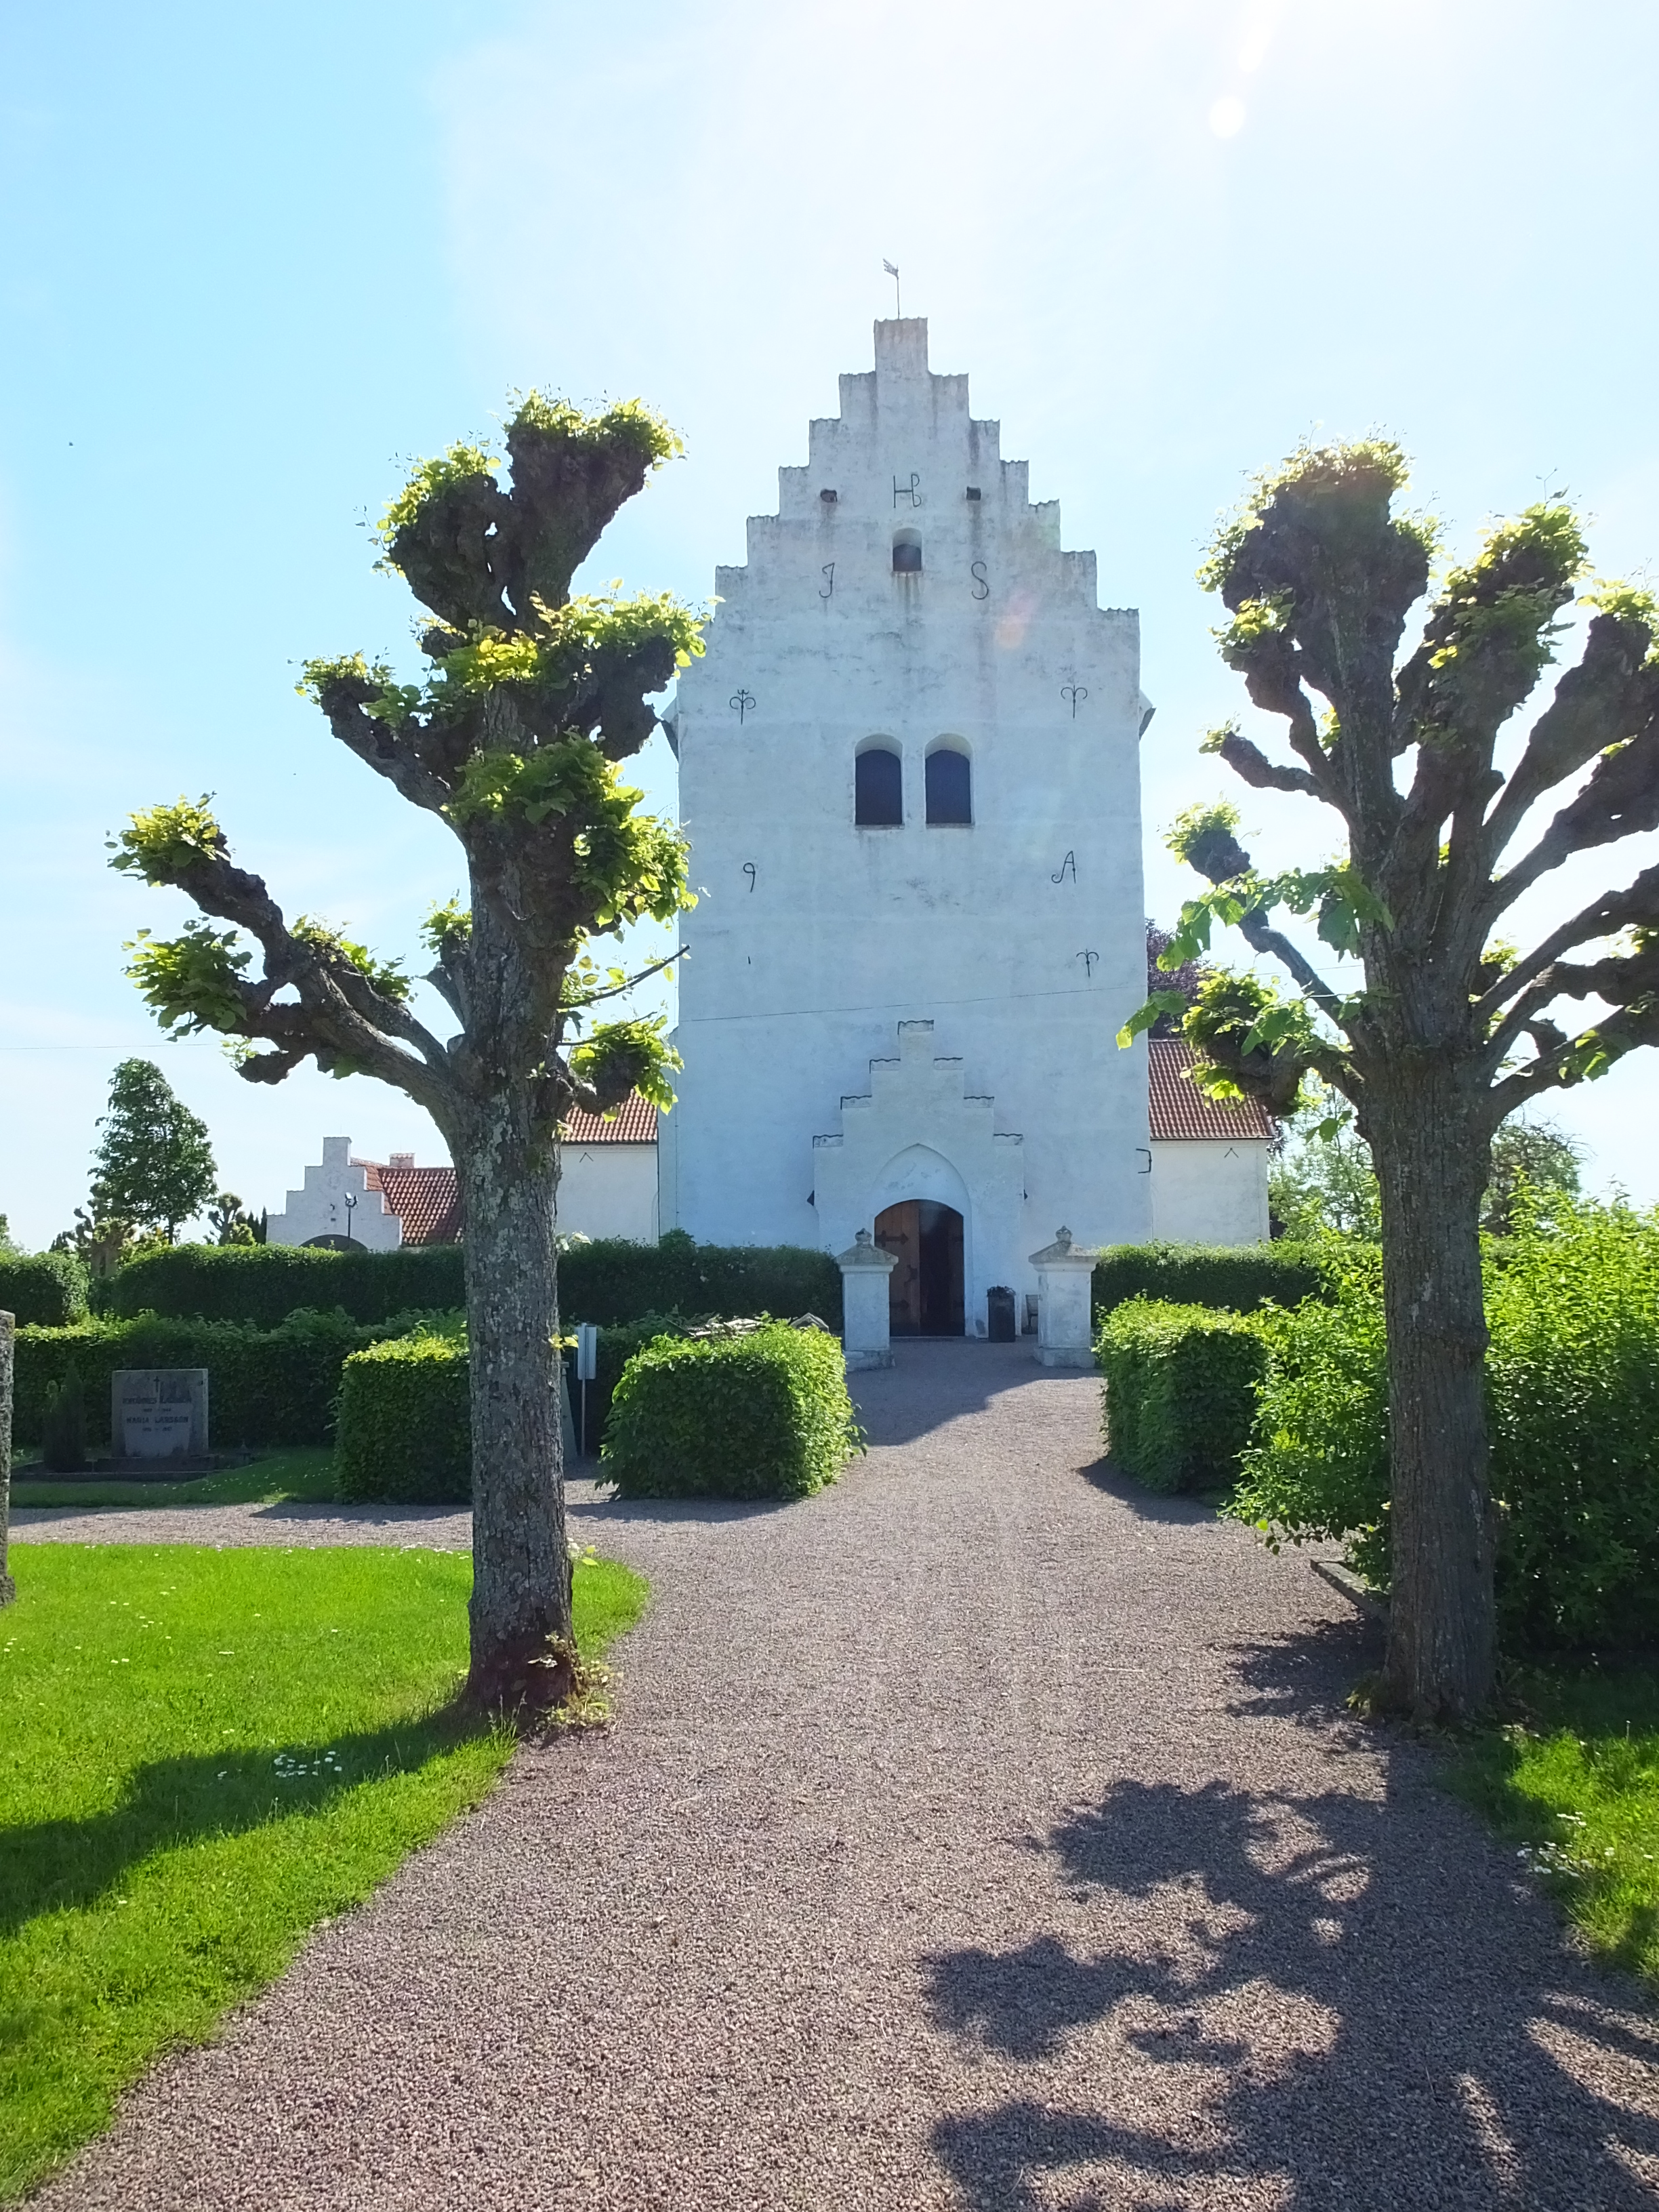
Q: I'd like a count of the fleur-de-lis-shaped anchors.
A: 3